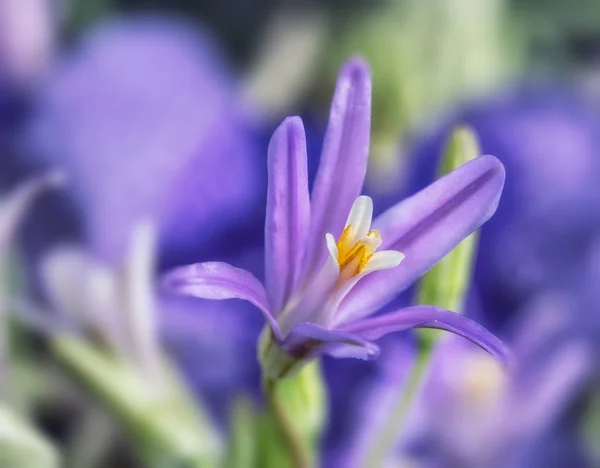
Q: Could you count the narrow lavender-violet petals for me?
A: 6